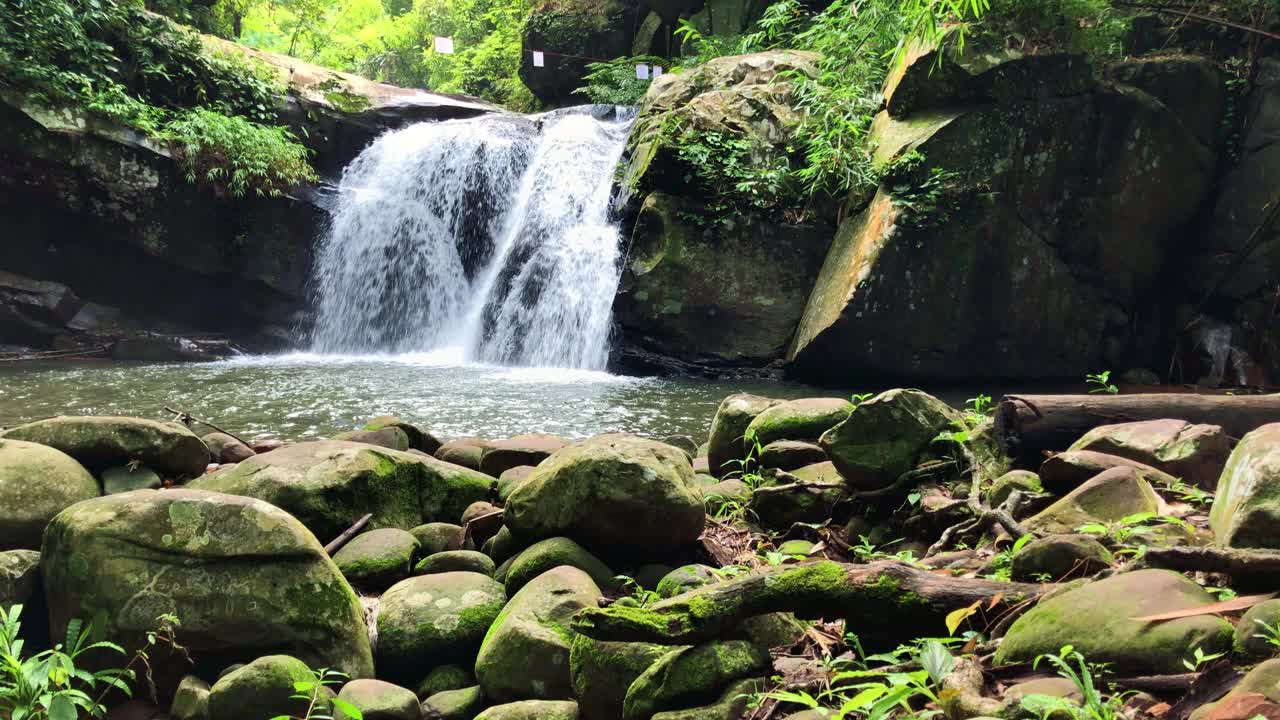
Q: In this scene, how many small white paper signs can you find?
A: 4